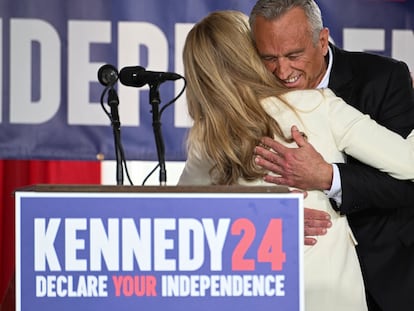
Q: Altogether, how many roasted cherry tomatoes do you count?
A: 0